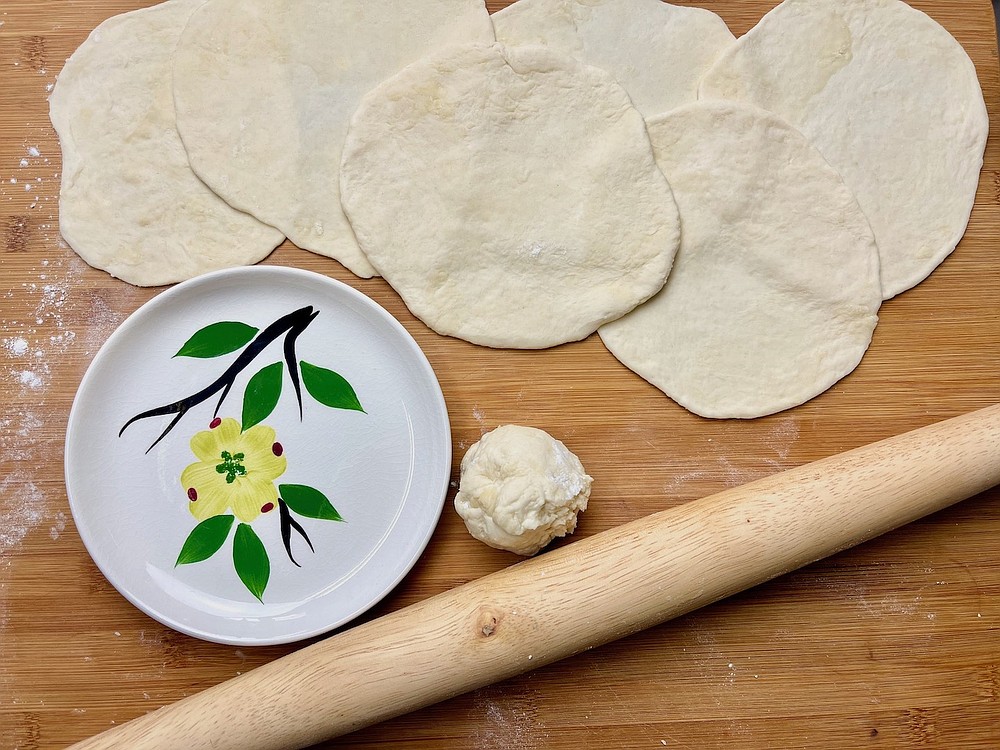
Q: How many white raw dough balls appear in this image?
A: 1